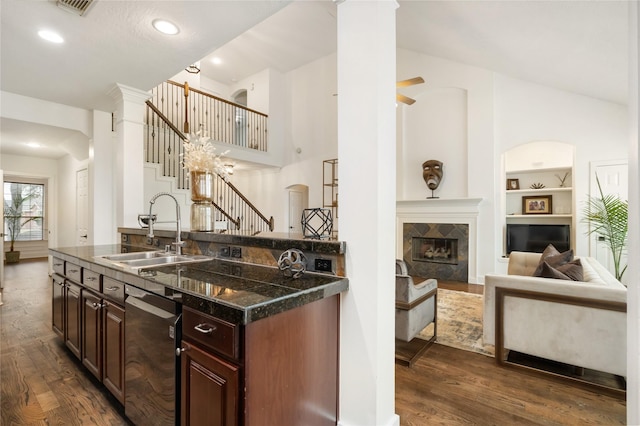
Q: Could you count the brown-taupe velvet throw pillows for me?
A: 2